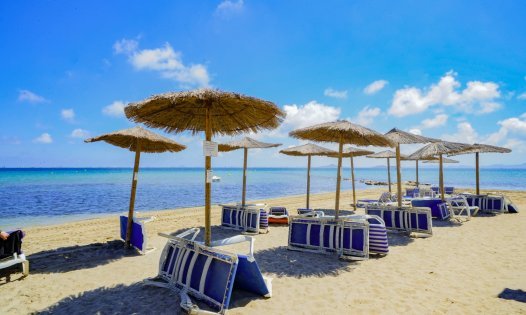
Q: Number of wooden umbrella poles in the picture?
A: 11